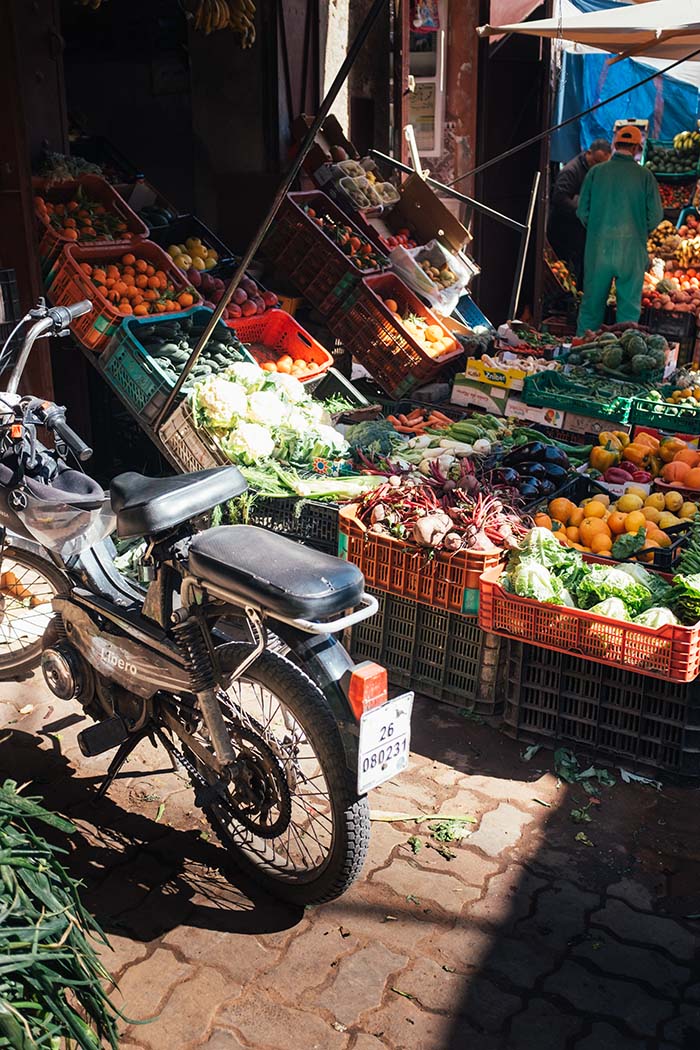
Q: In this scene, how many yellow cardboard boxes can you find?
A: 1